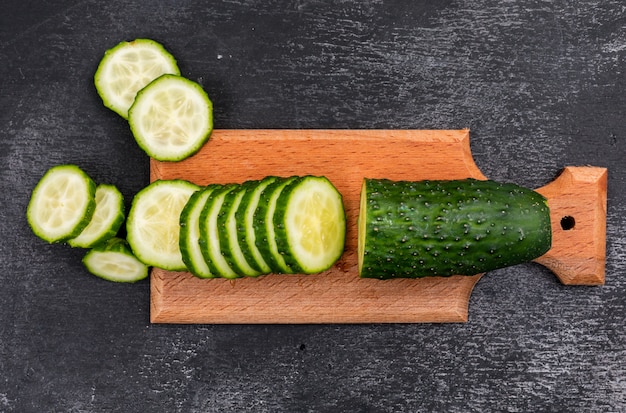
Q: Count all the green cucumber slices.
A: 12